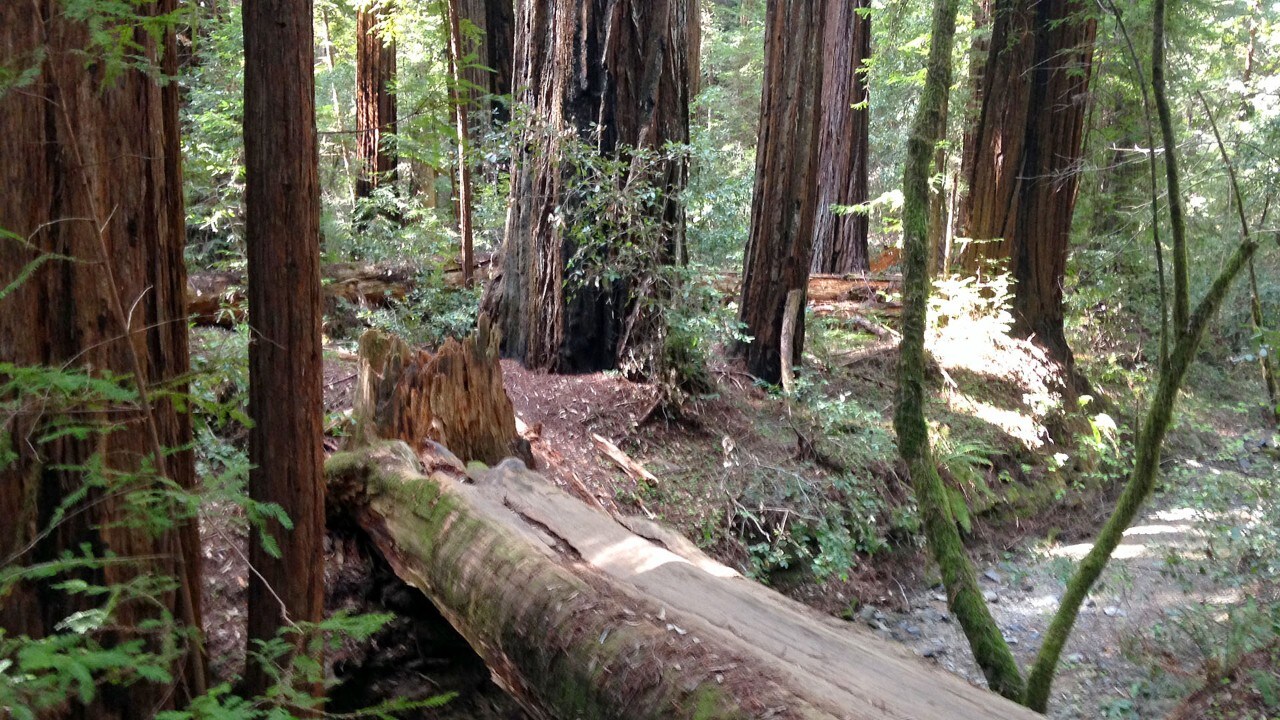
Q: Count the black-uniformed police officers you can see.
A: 0